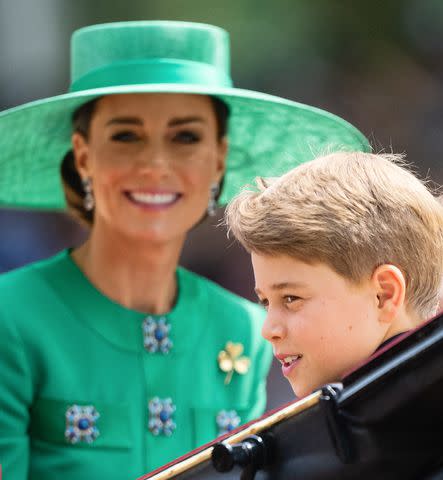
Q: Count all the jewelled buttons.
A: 4